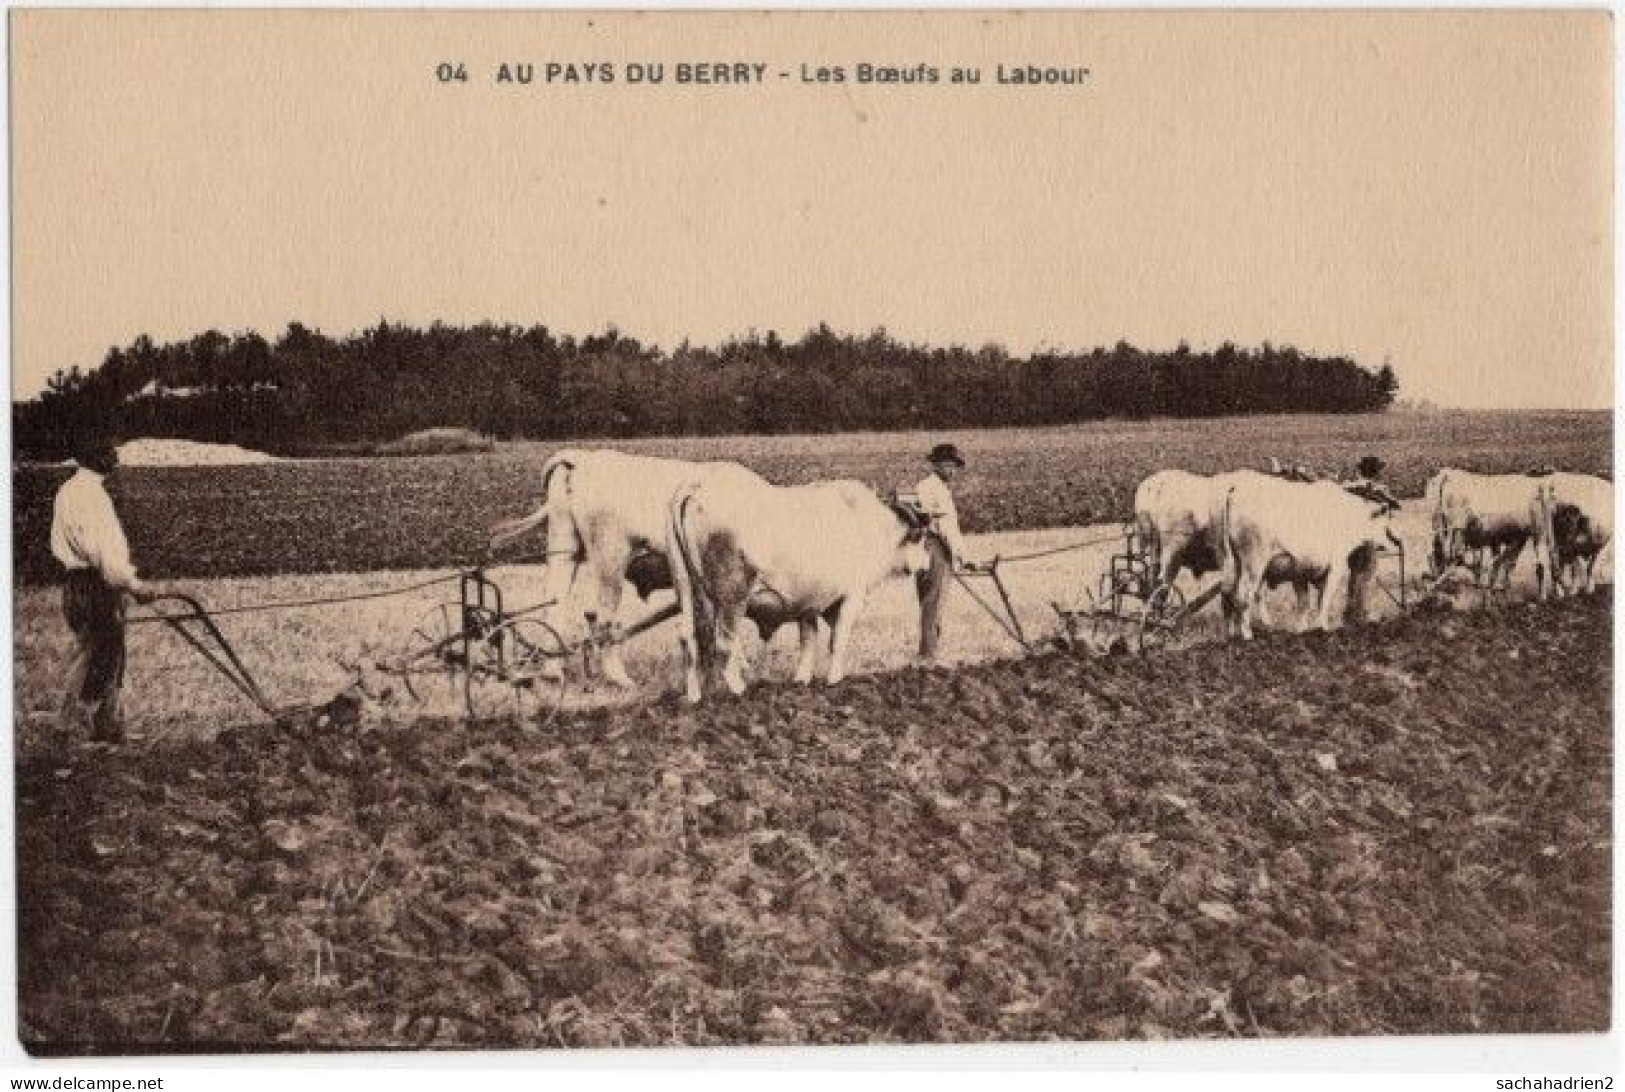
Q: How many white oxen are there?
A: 6